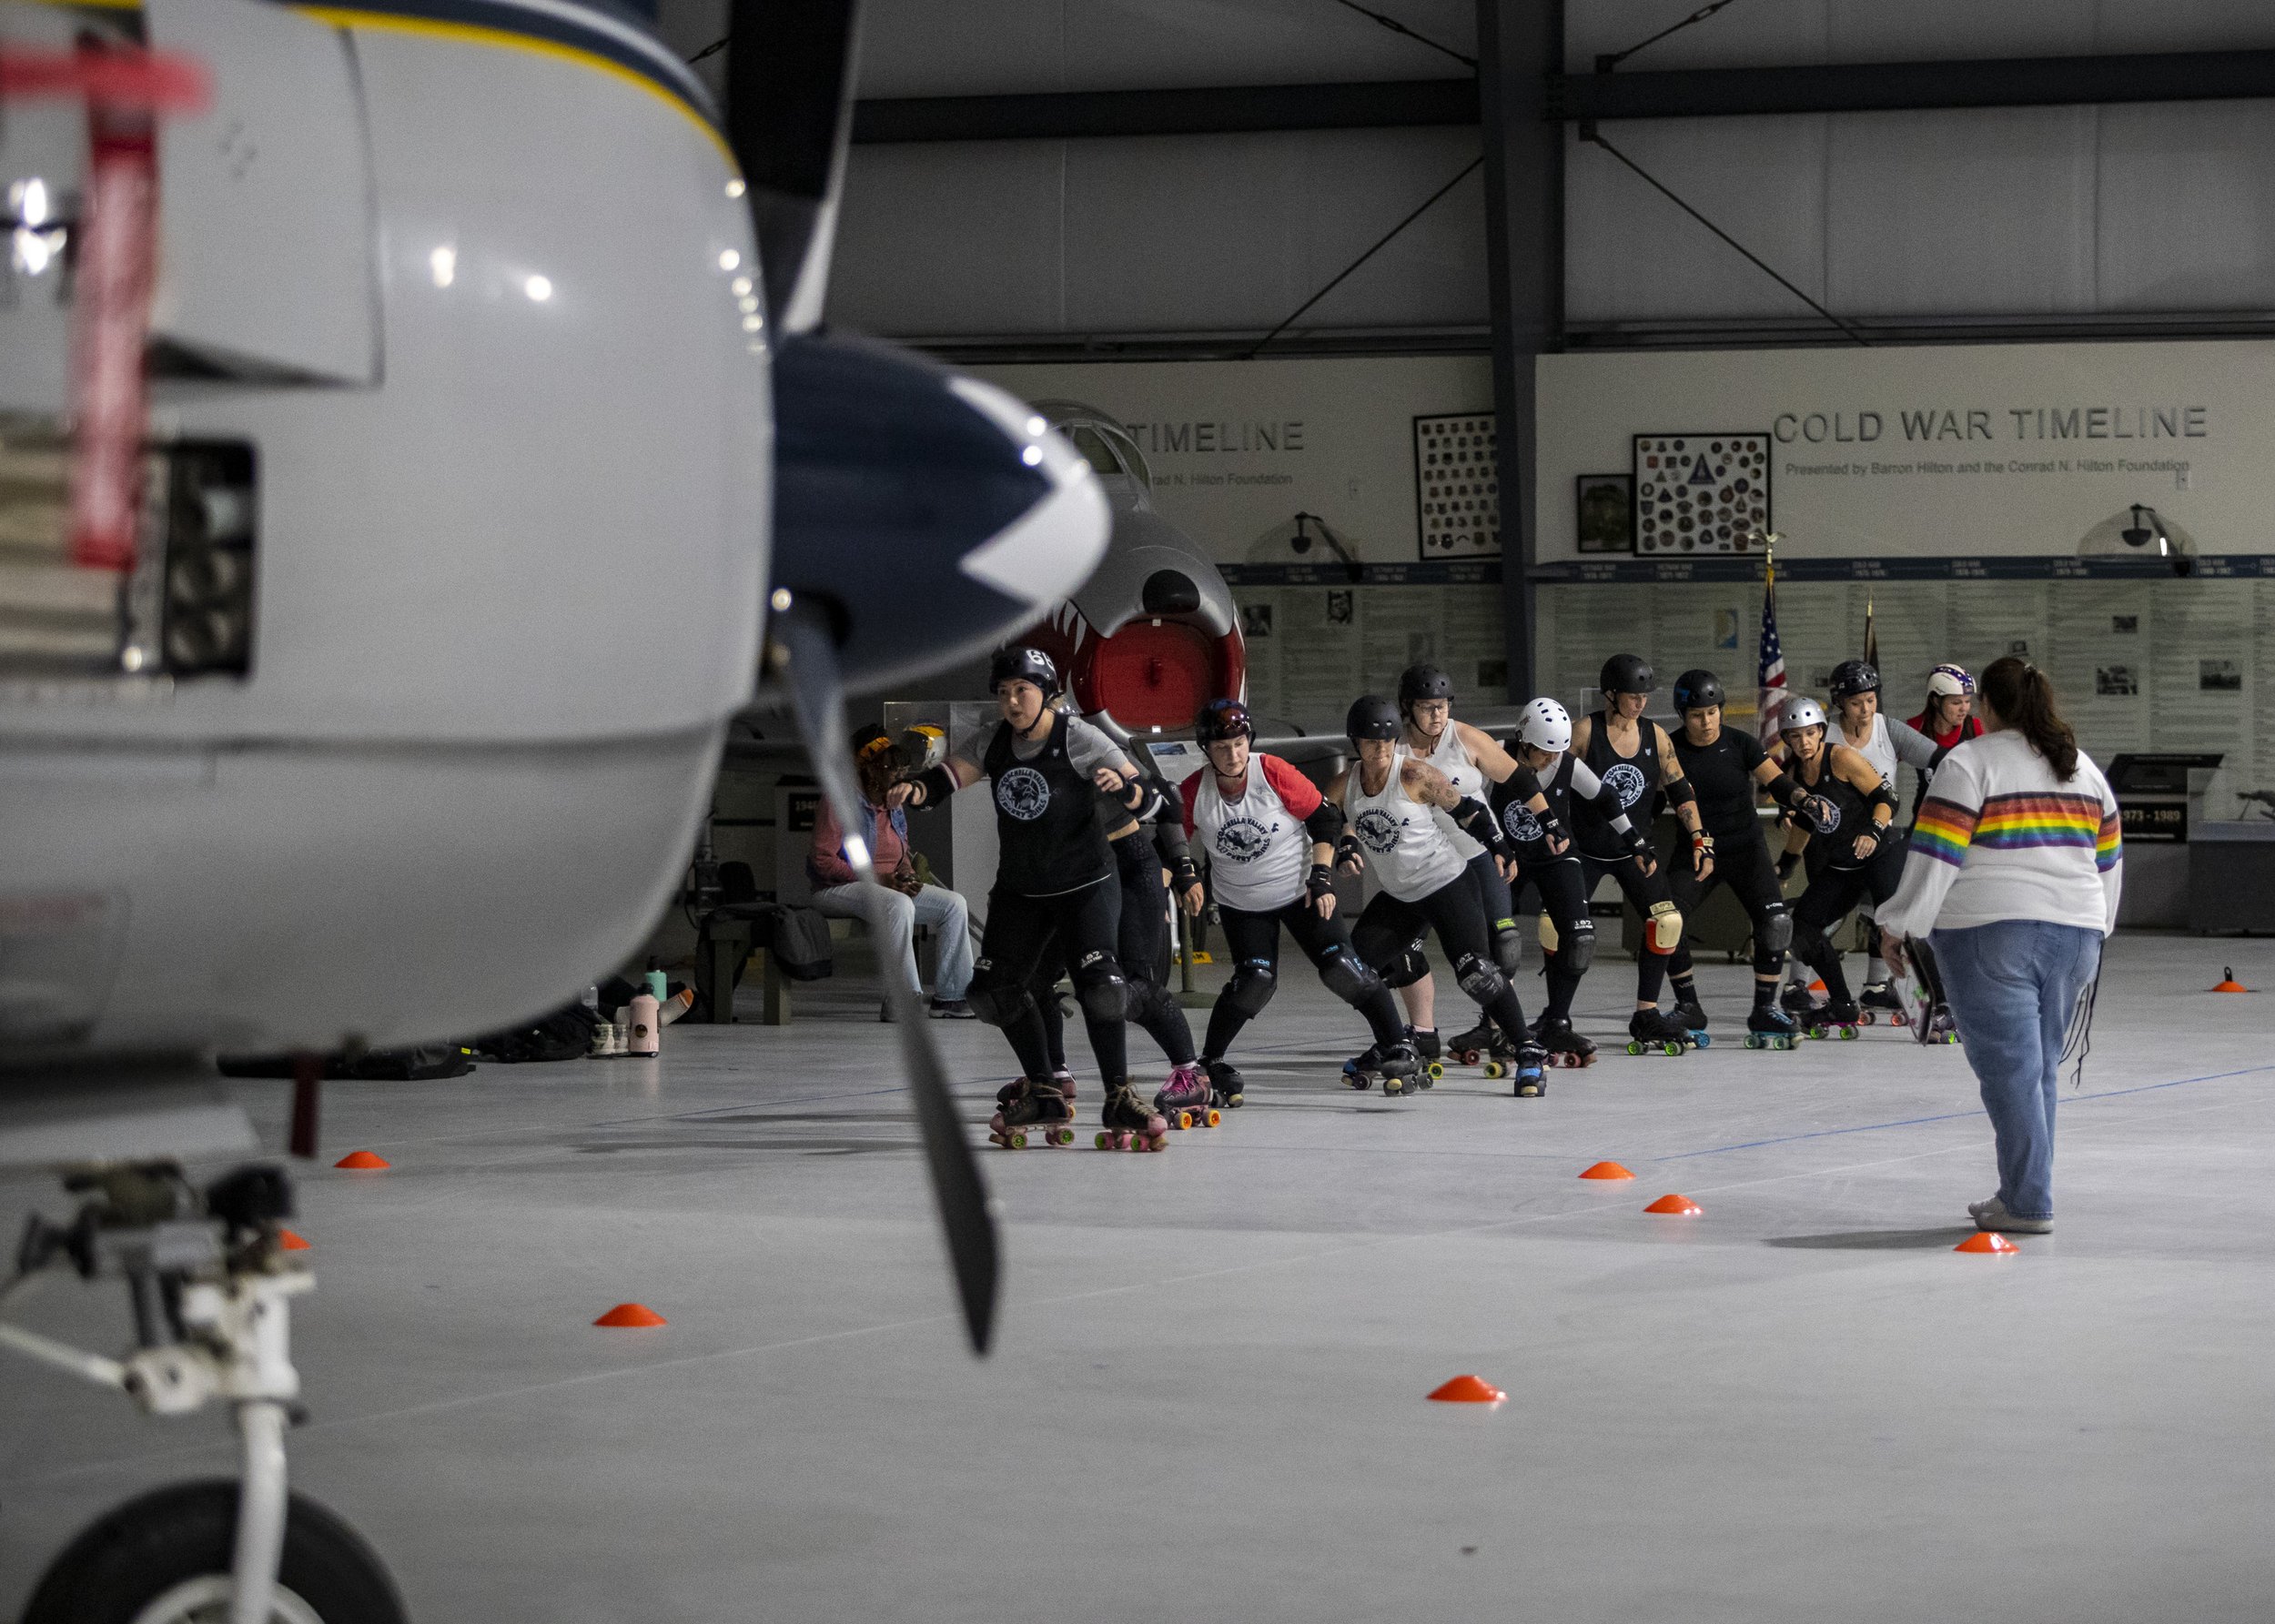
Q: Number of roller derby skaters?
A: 11